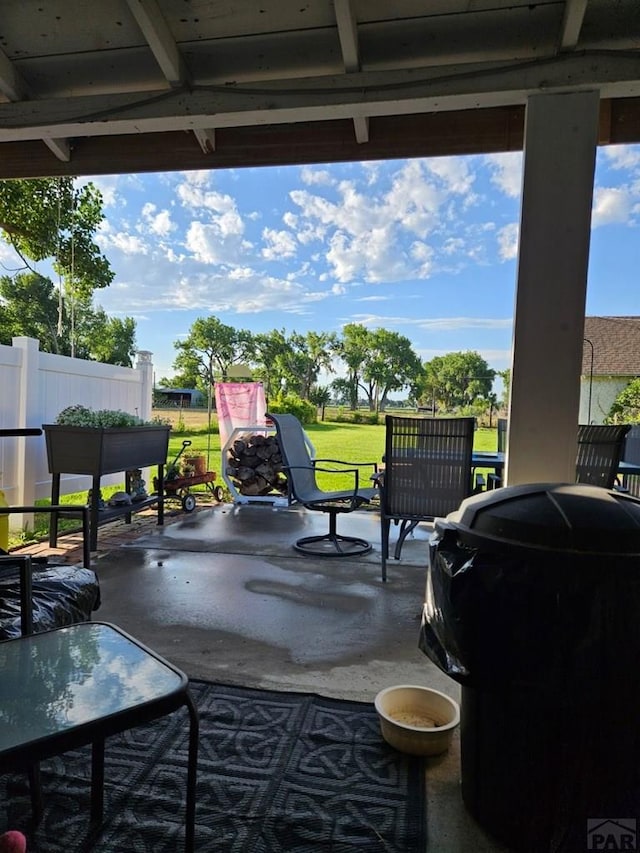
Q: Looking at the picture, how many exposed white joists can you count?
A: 4